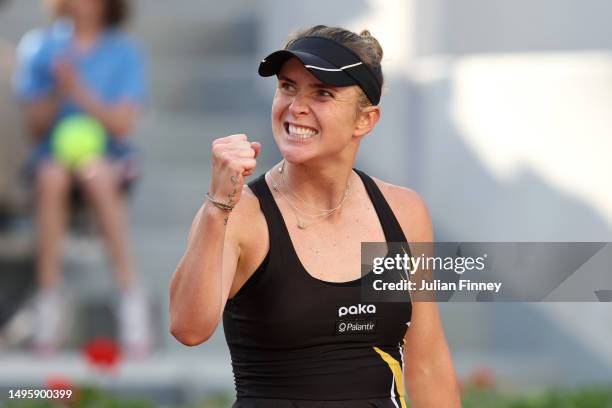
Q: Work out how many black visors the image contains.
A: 1